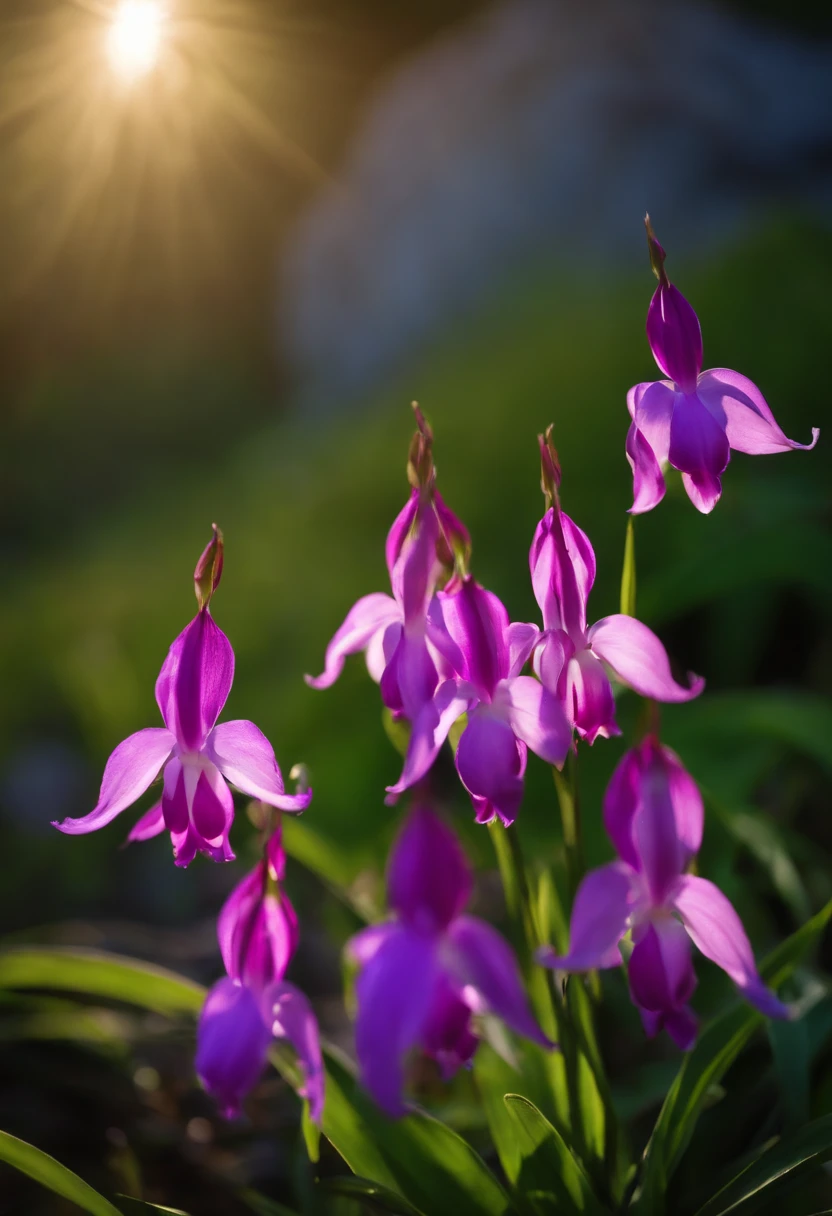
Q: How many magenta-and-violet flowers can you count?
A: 8